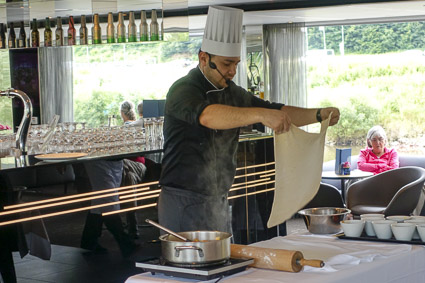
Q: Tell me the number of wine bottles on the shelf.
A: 14